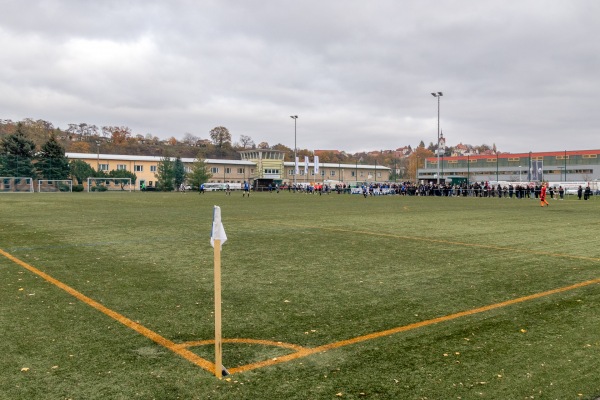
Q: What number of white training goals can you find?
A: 3